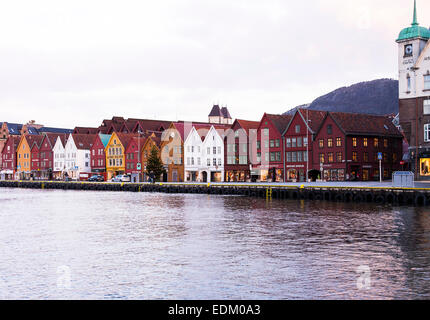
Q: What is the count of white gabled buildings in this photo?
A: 4